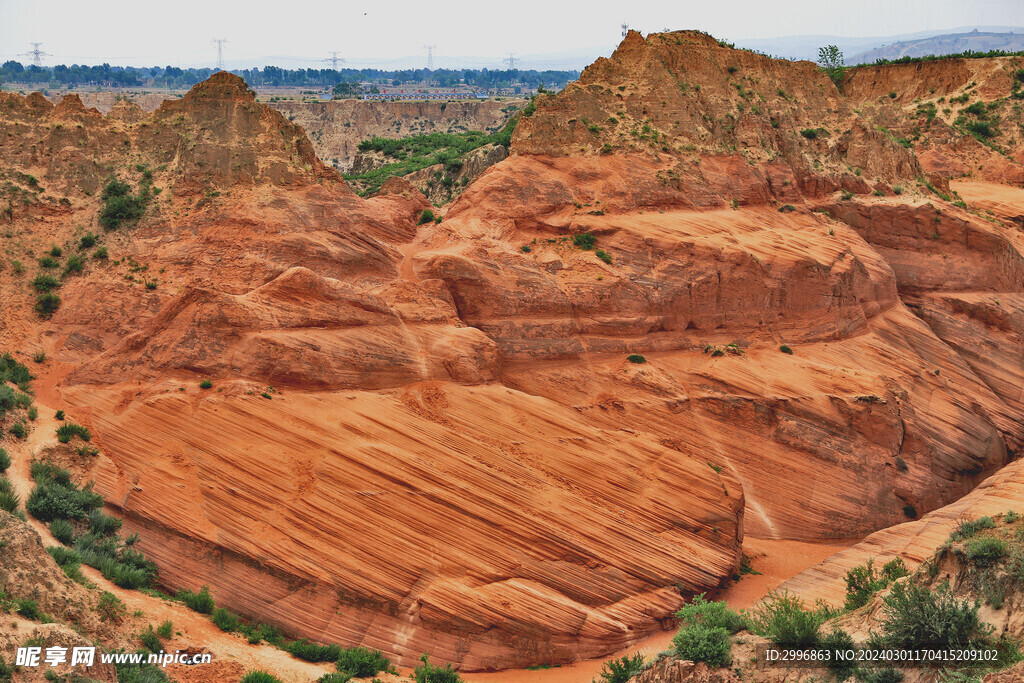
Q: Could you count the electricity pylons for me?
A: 5